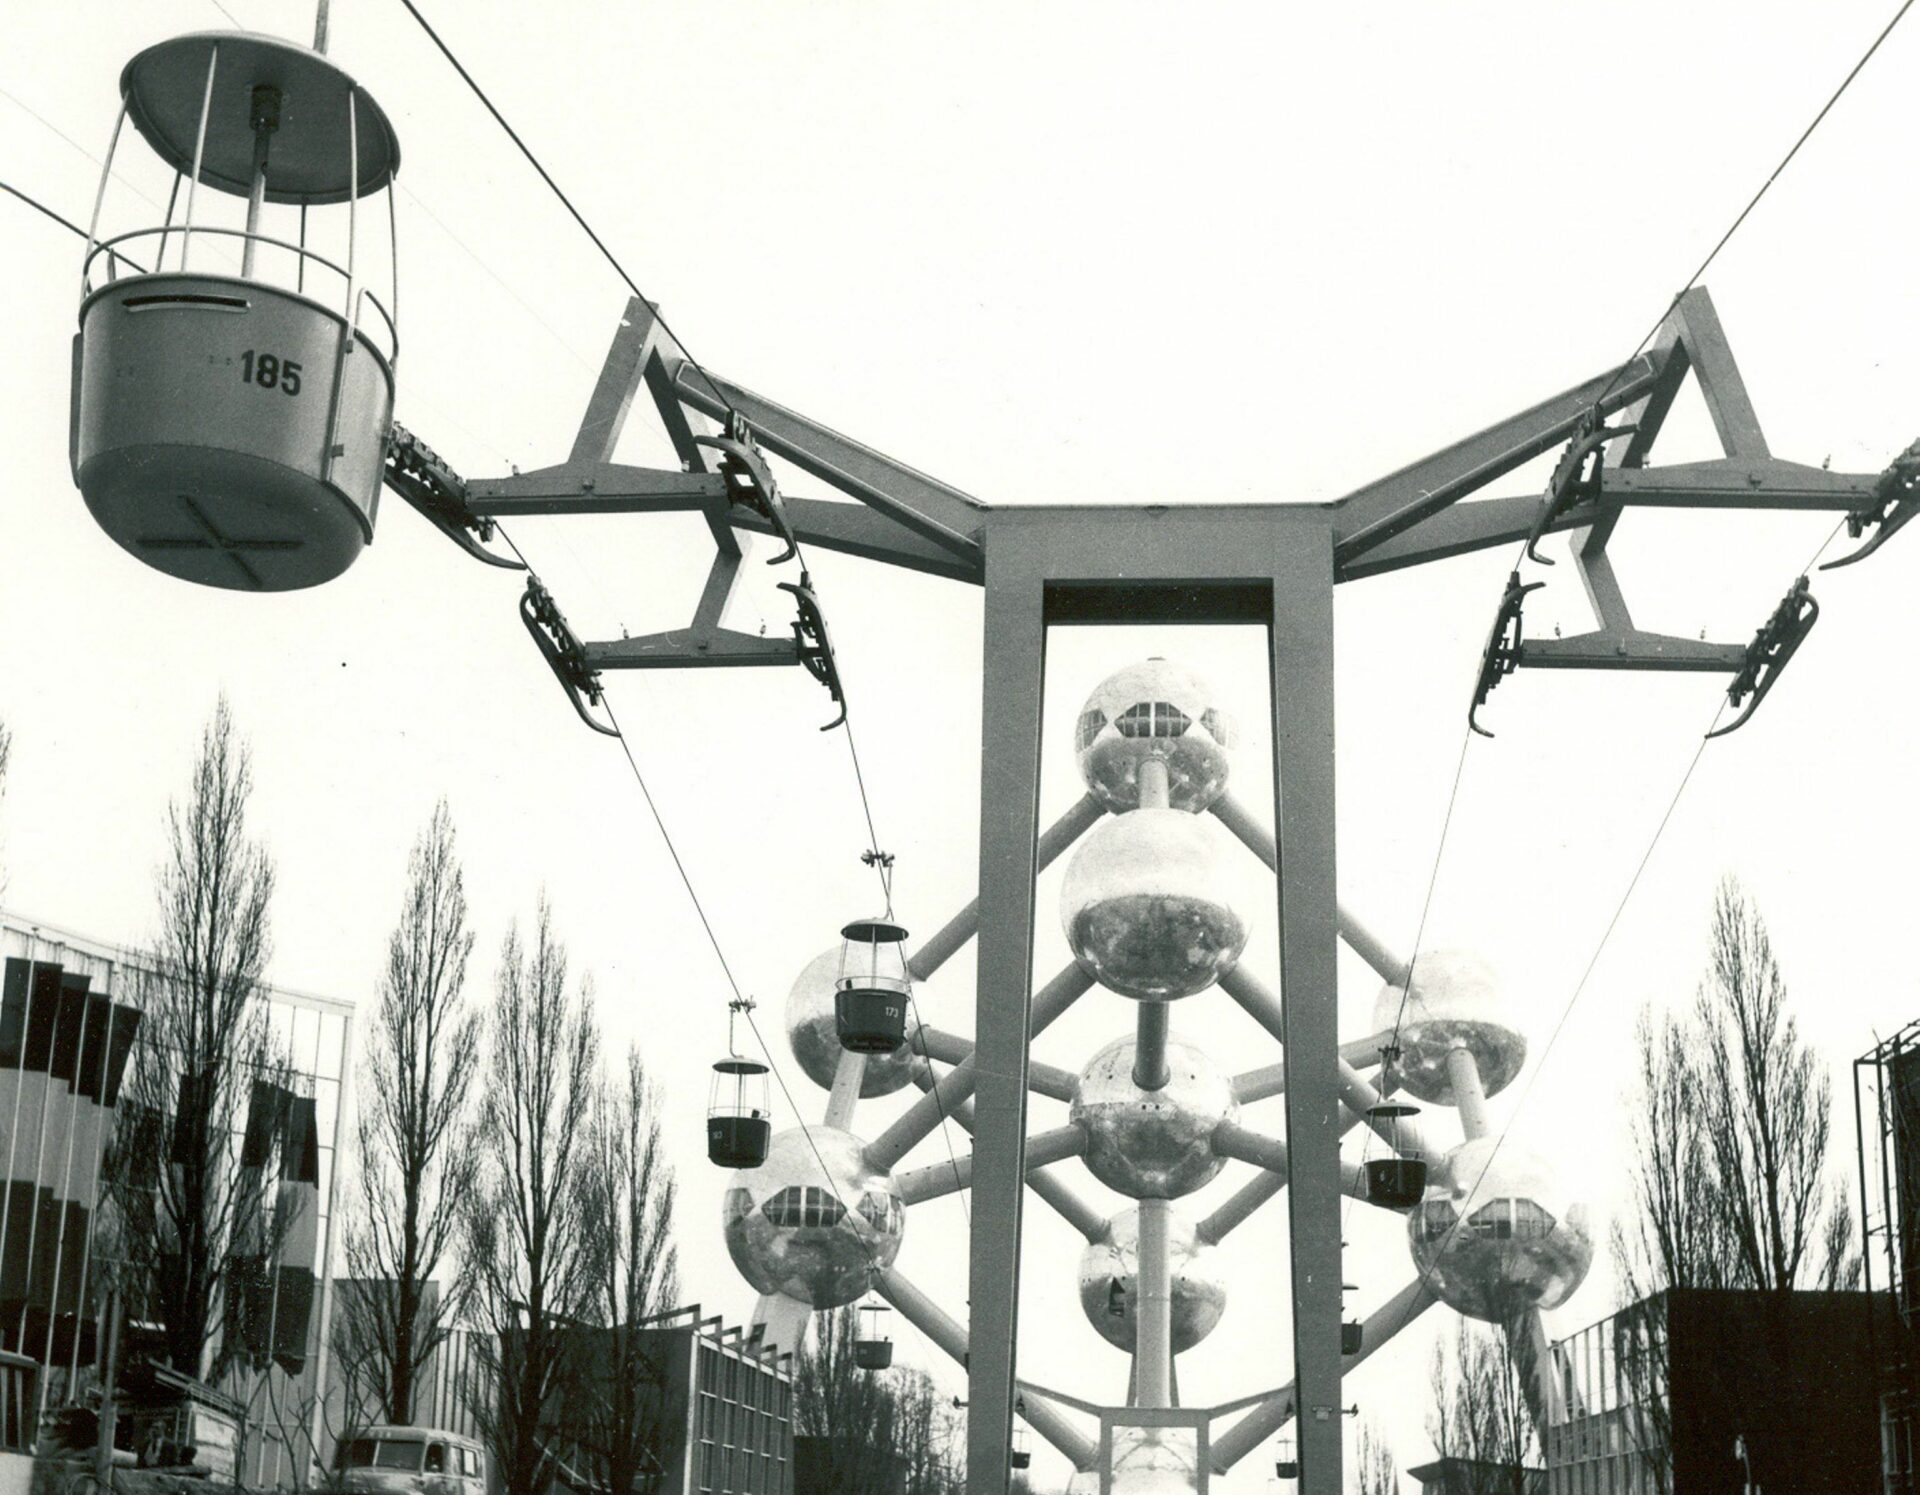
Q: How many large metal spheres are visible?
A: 9